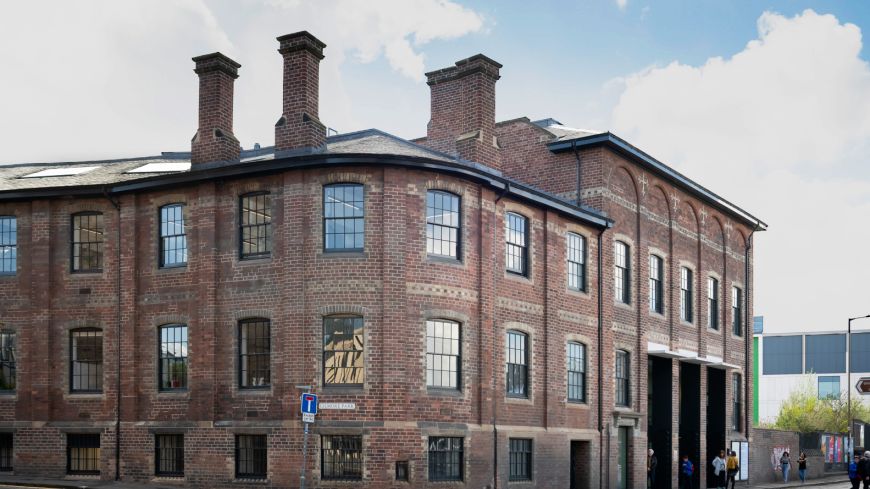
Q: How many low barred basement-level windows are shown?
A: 7